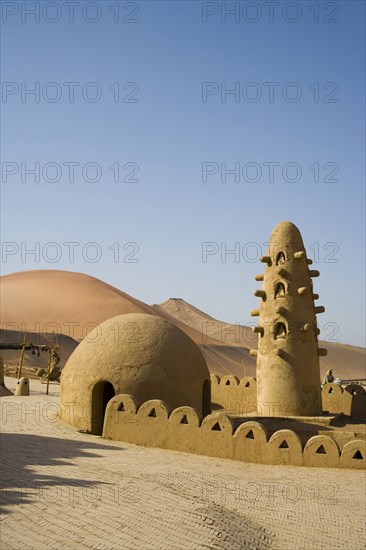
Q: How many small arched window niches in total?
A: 3